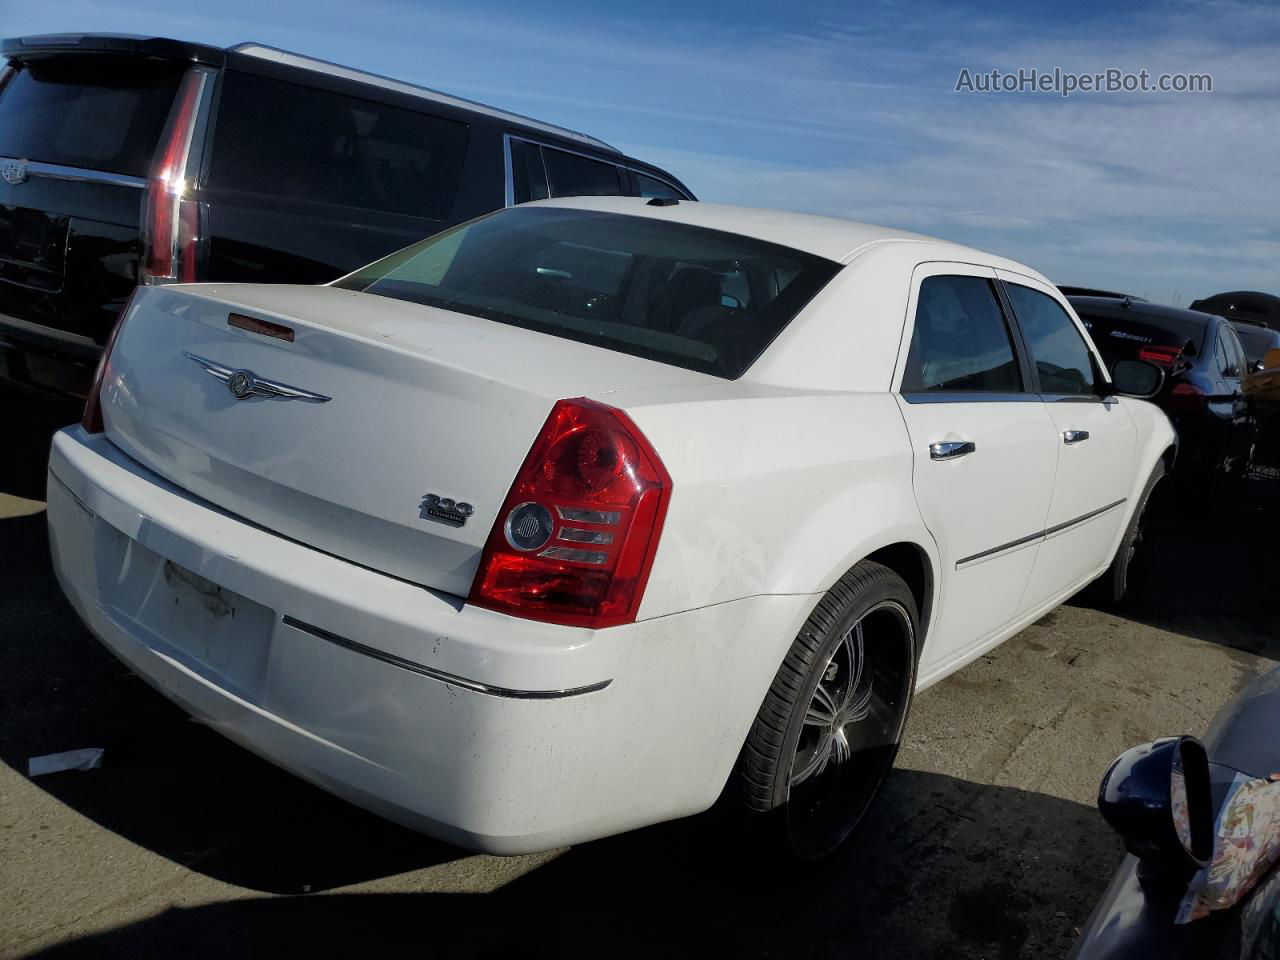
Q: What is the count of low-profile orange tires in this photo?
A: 0